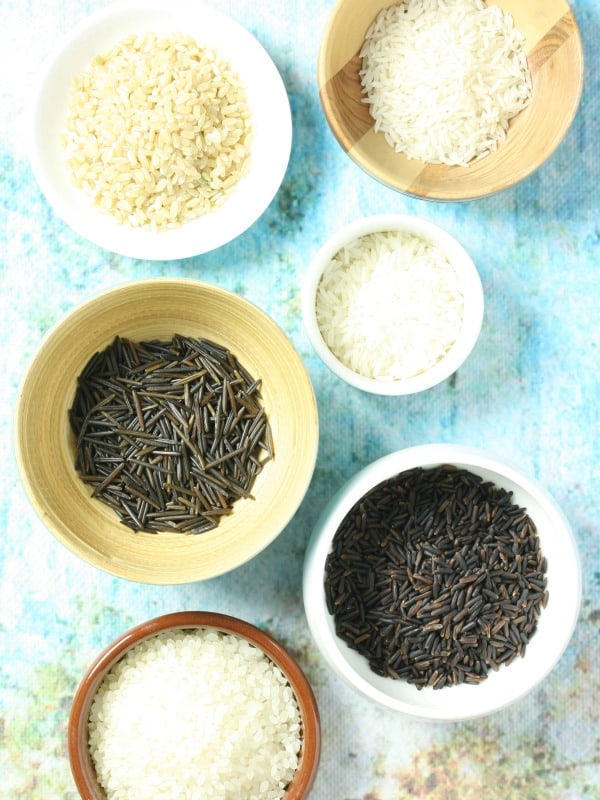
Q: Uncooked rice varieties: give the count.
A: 6